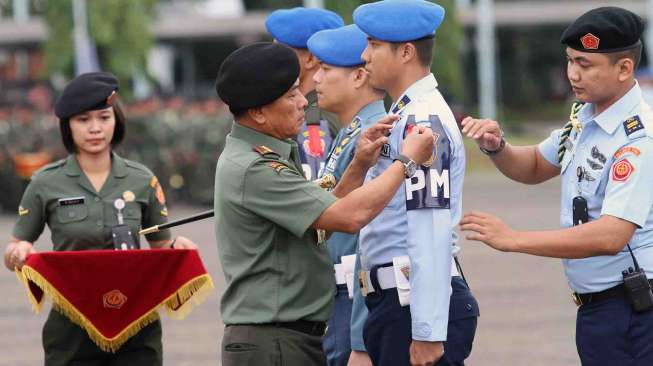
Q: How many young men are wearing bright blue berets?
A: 3